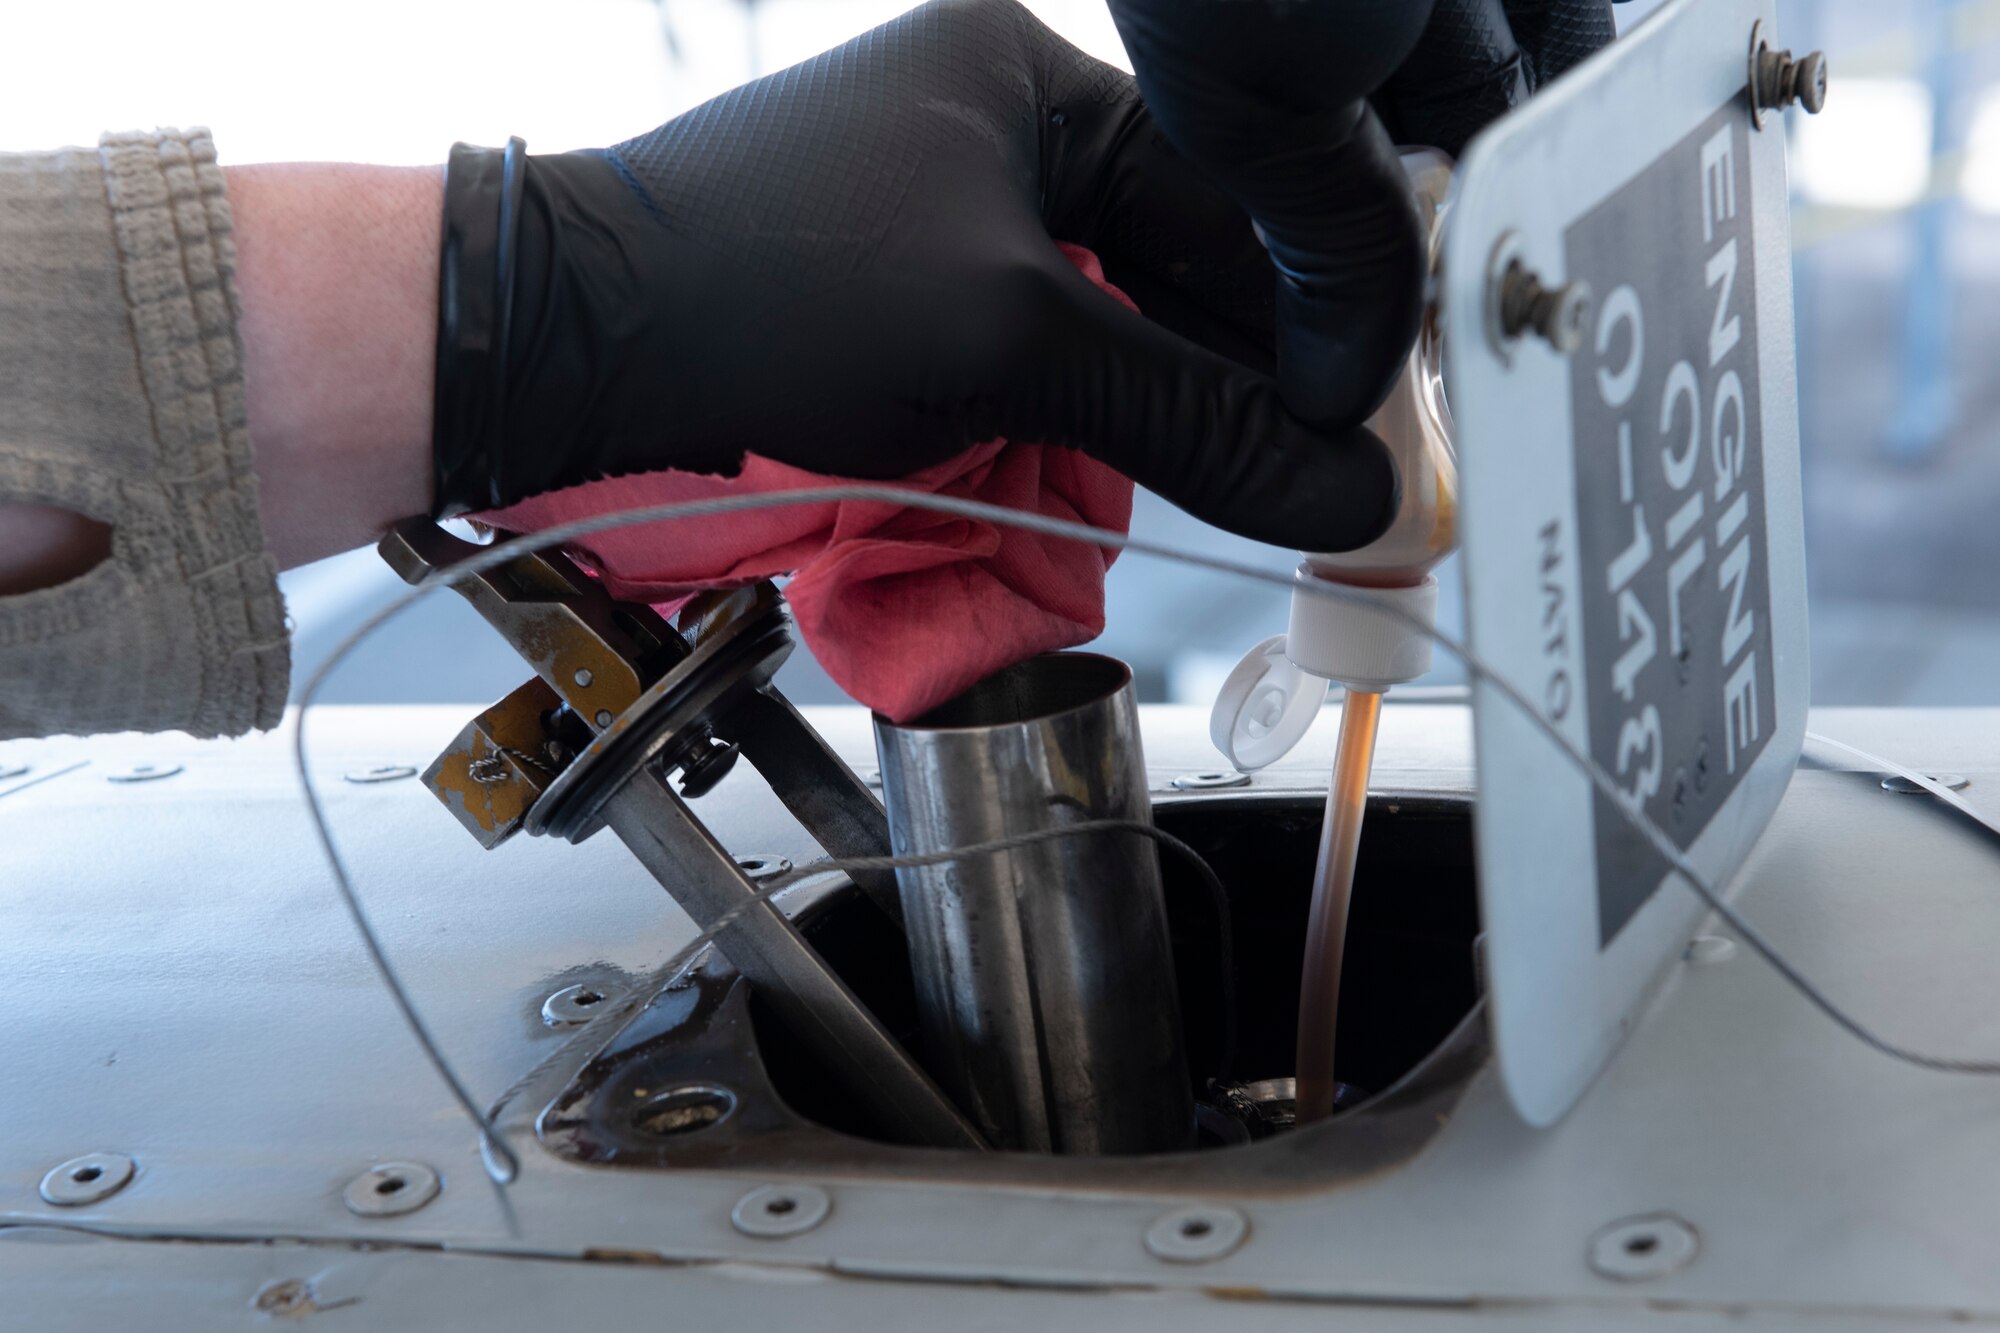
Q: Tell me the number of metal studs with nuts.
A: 2